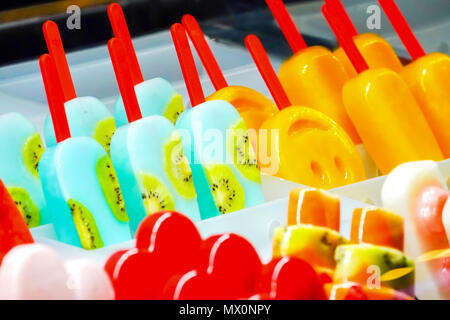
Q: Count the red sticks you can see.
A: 11